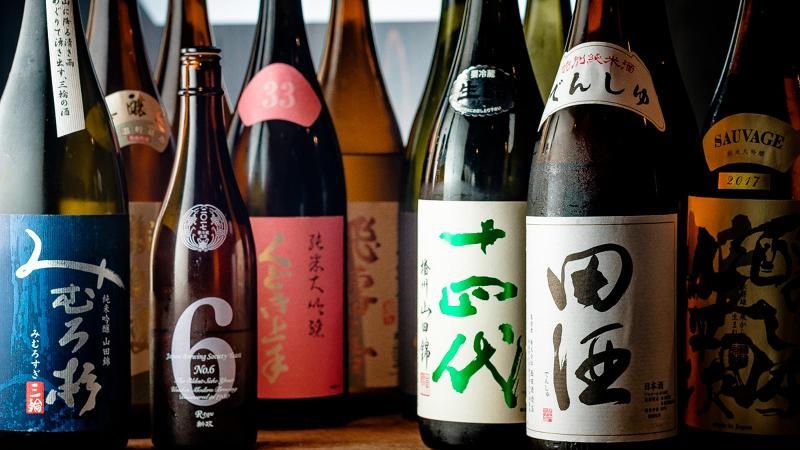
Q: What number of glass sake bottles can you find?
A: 11